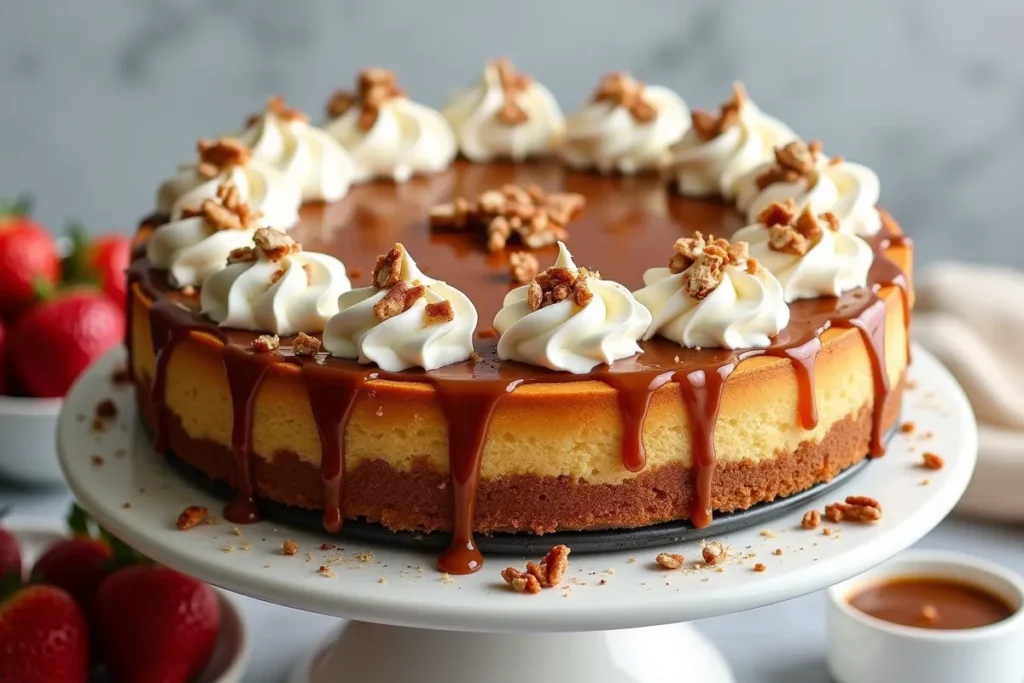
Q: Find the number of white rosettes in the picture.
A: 13